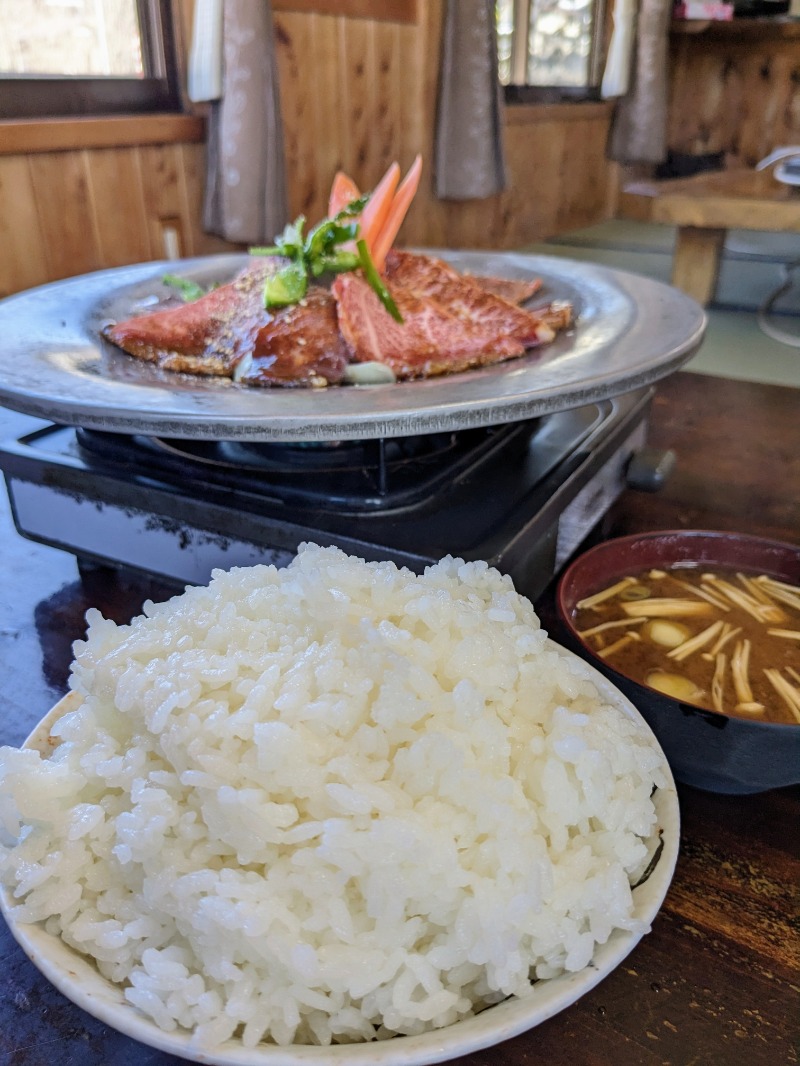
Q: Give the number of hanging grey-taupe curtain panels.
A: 3